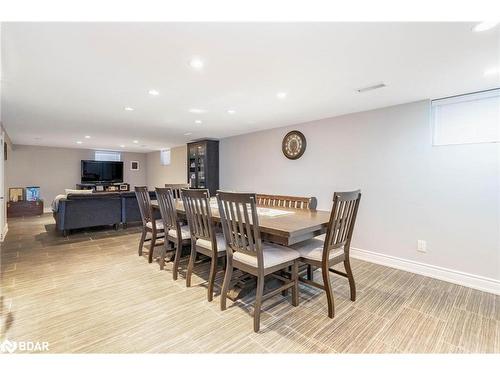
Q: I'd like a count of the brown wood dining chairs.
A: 6